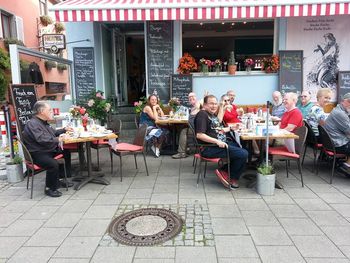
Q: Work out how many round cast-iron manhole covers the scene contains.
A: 1